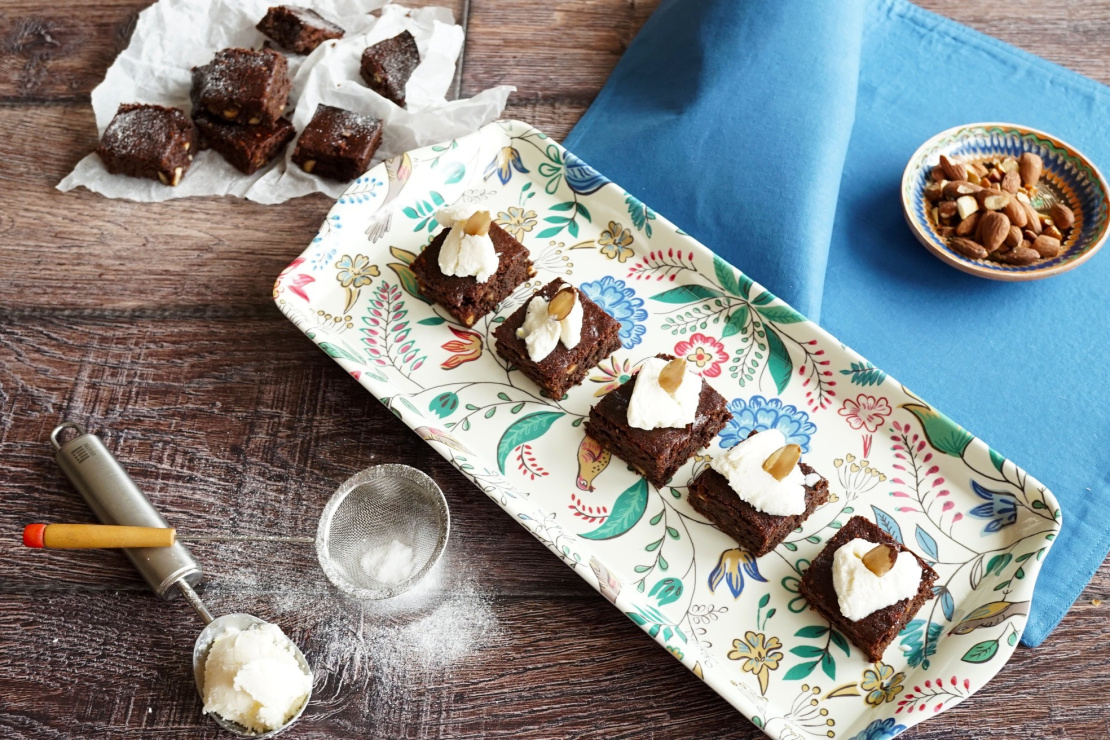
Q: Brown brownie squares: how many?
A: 11